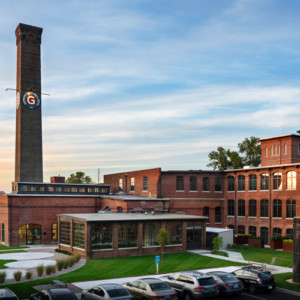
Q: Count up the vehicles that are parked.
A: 7